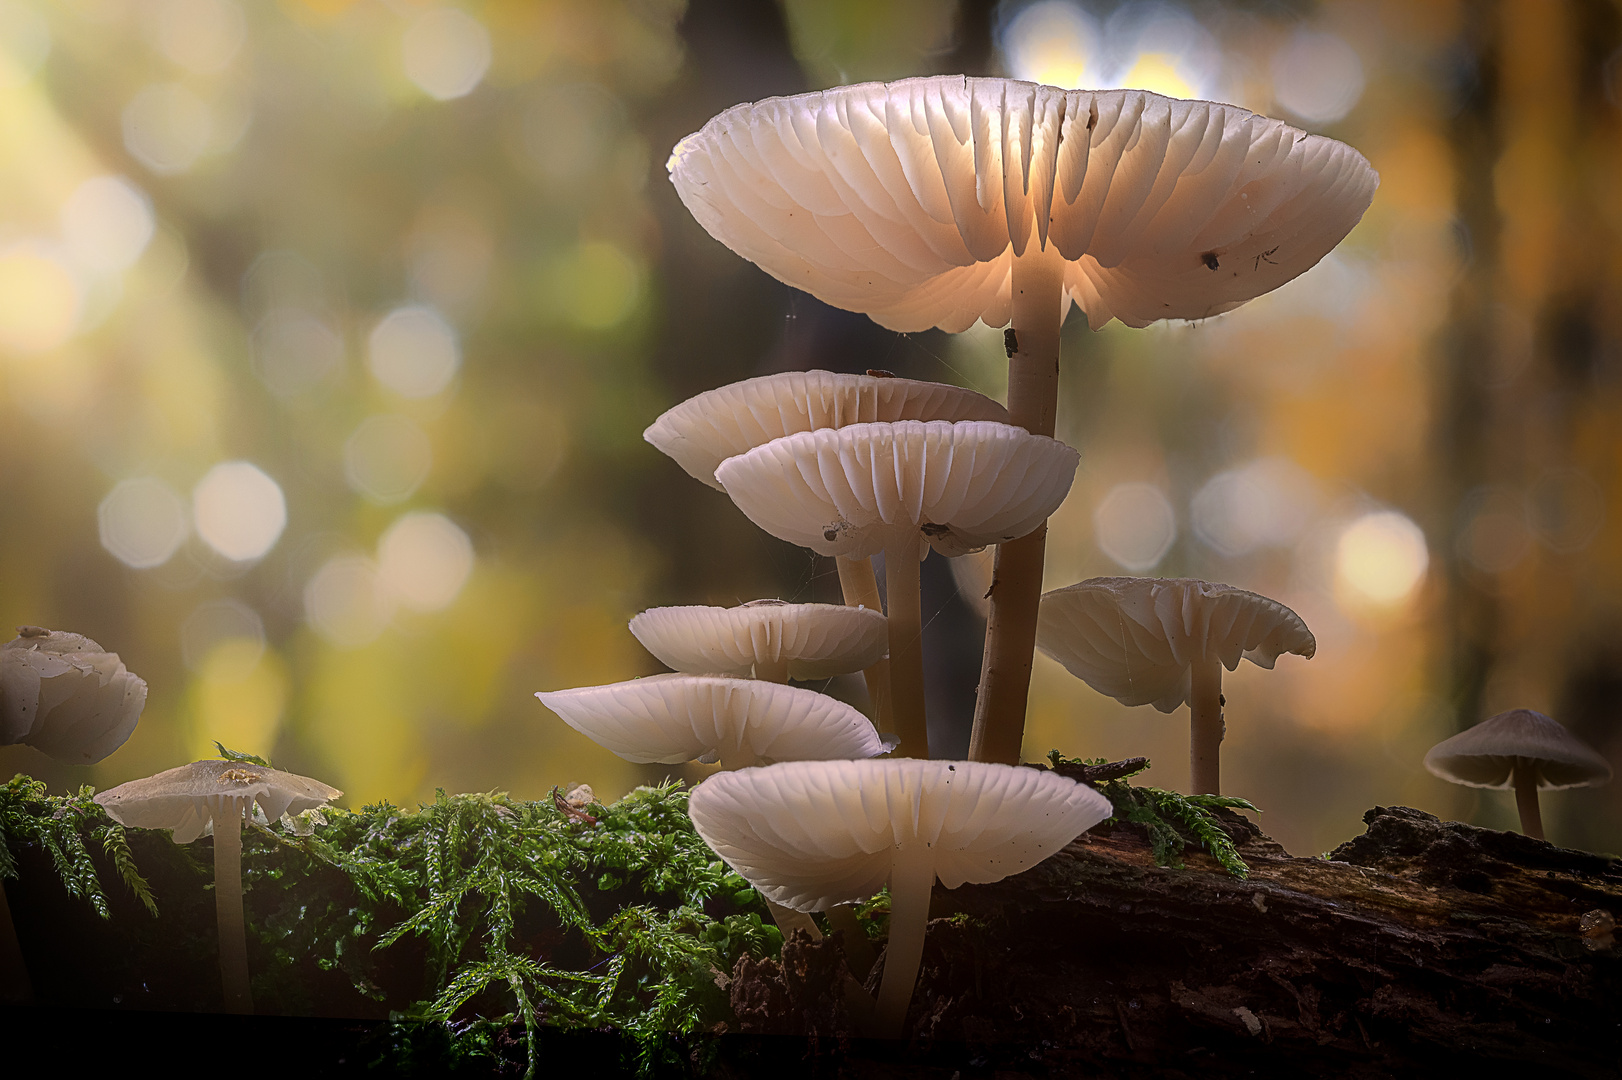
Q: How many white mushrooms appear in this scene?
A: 10